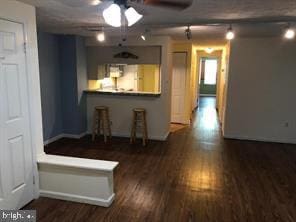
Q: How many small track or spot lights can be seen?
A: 5